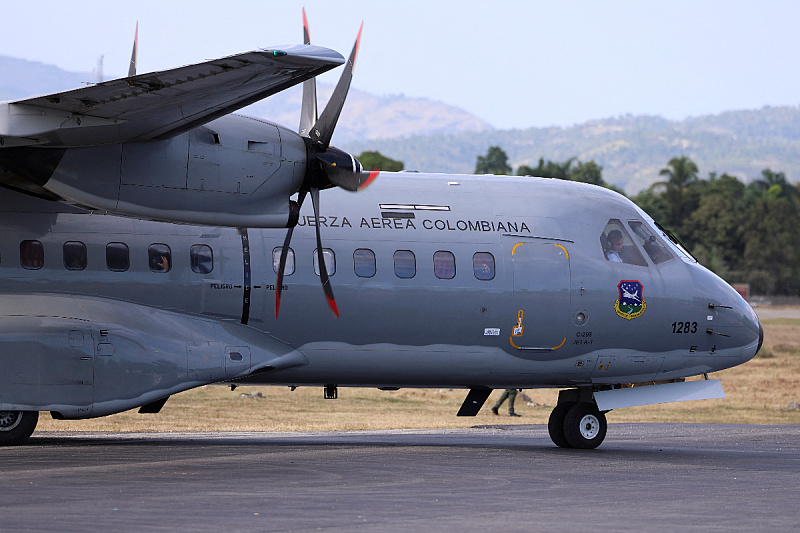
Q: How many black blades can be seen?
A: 6